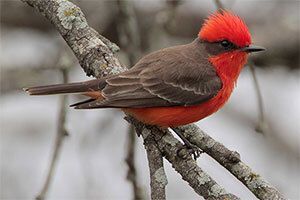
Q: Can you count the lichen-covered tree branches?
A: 3